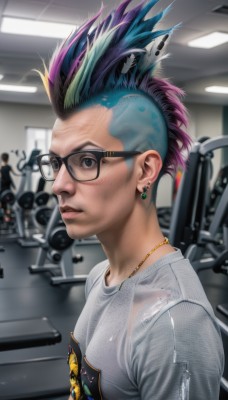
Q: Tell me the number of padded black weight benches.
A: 2